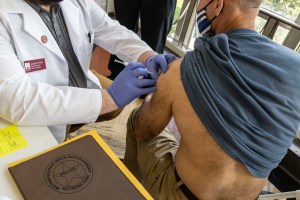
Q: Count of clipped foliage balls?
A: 0